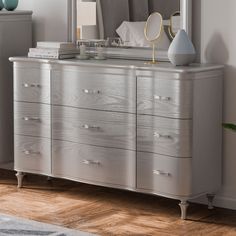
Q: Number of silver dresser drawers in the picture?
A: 9